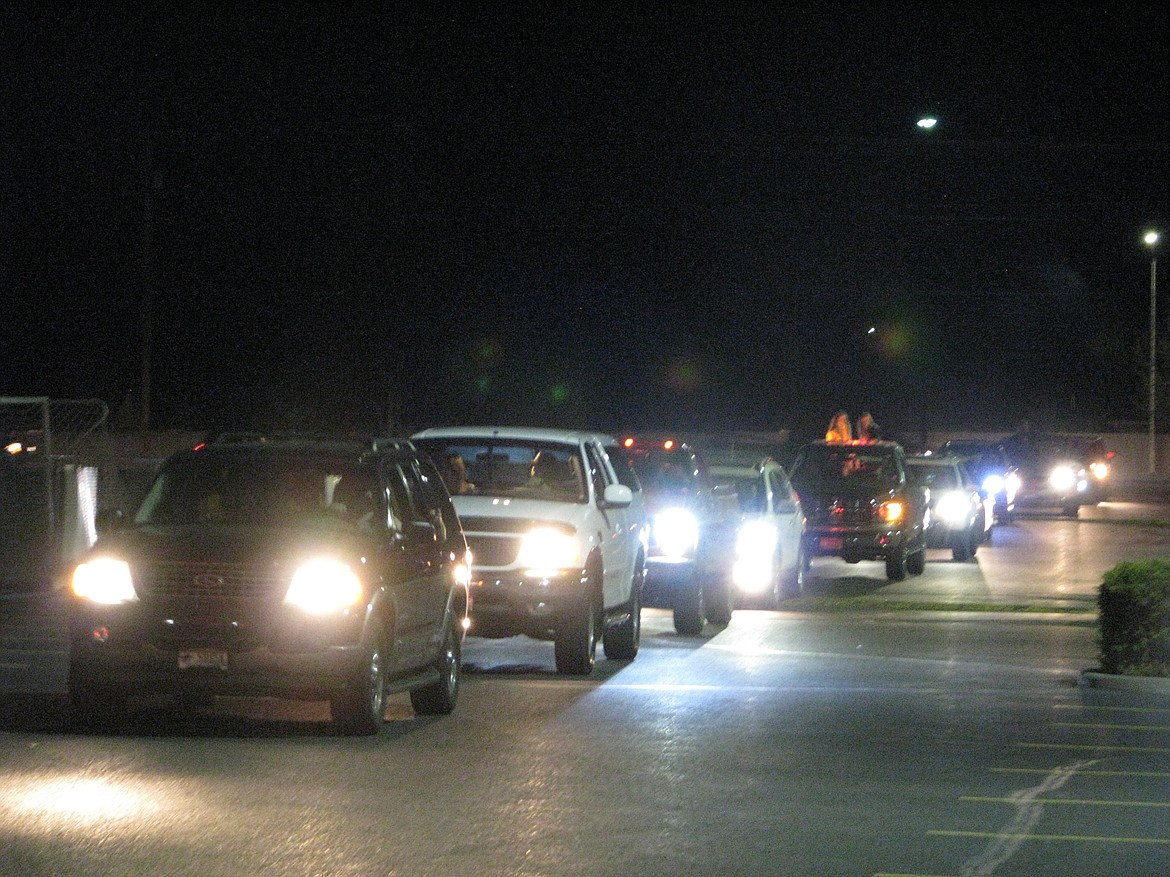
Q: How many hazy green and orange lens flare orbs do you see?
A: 5